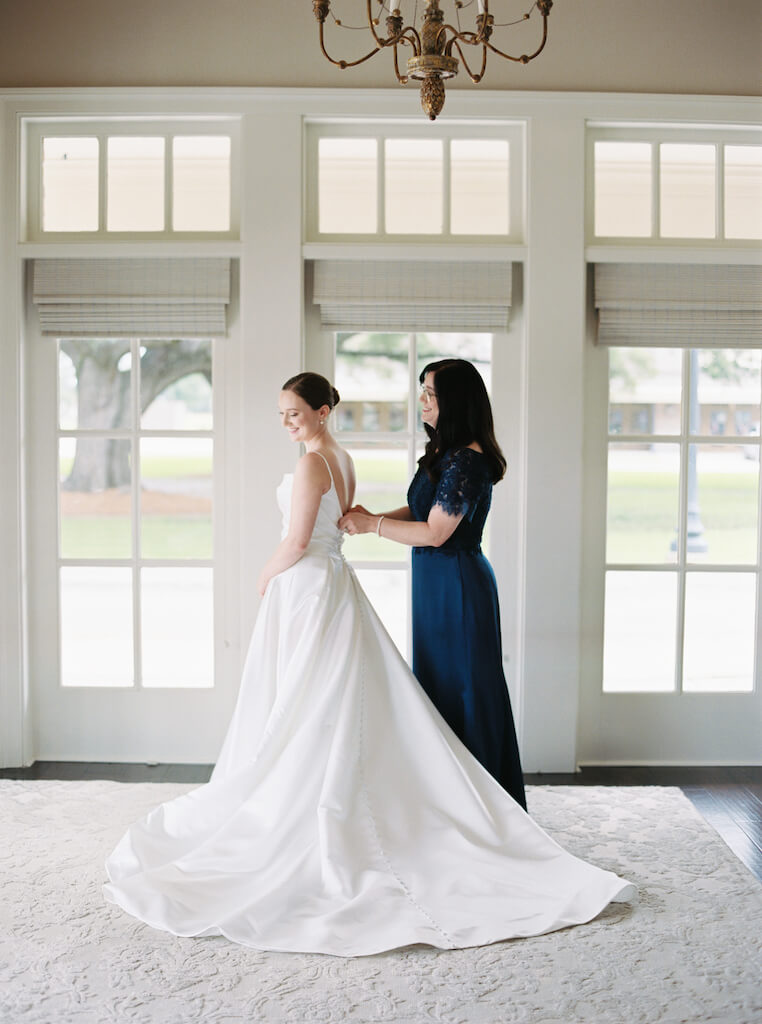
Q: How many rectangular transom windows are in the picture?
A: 3